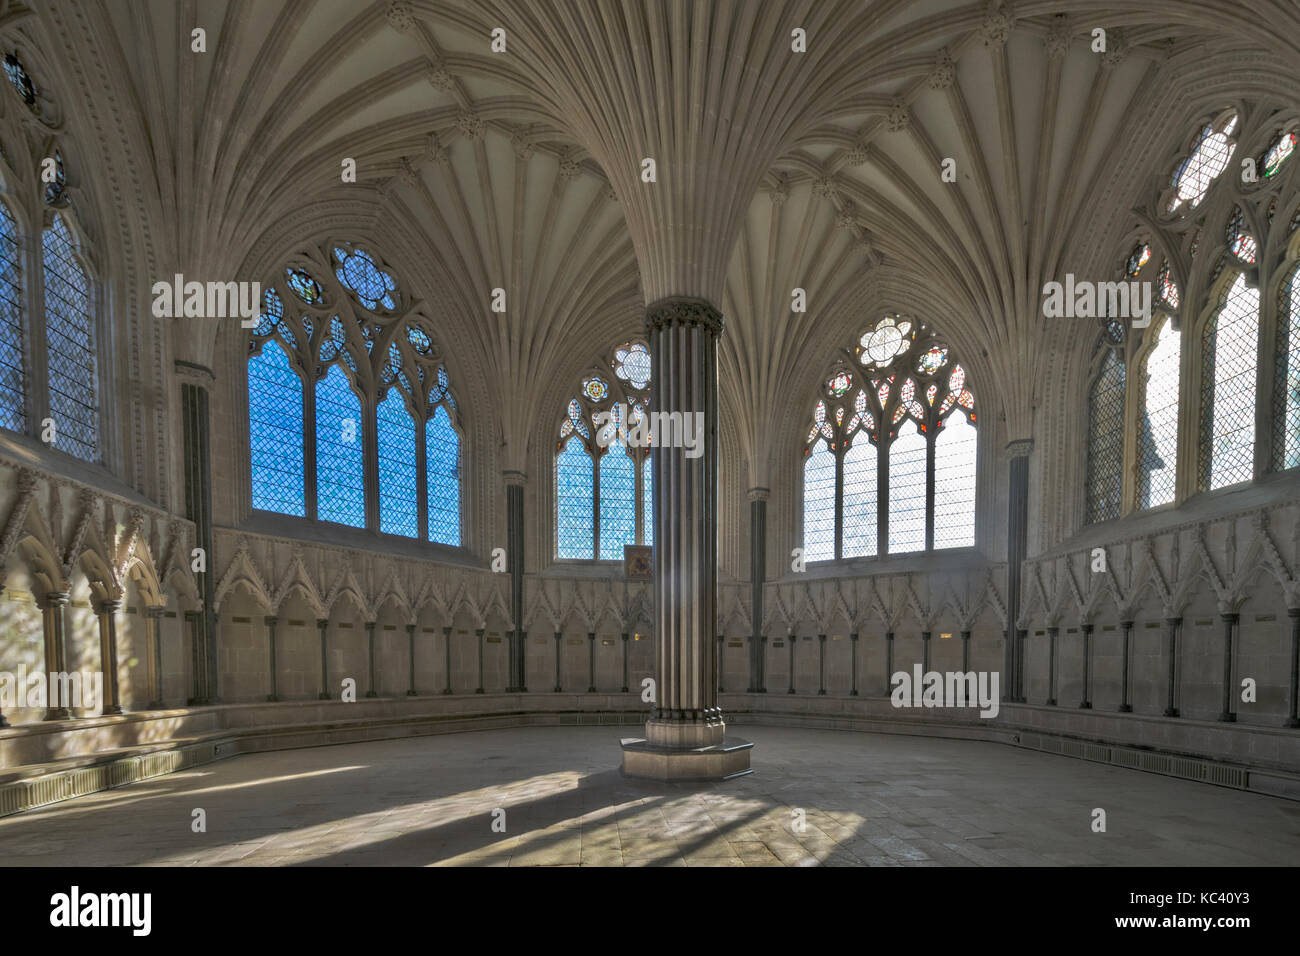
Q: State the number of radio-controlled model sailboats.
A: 0